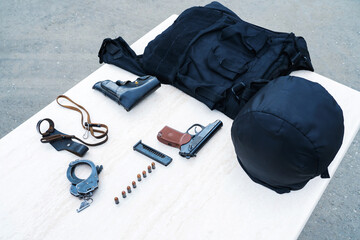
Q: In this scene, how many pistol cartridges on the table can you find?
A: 8